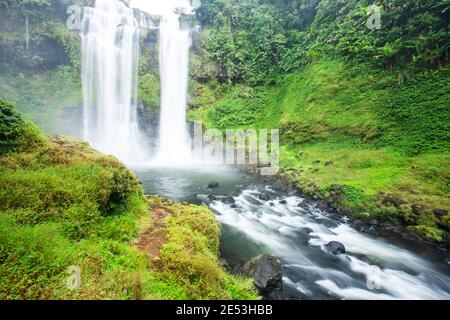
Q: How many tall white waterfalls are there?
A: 2